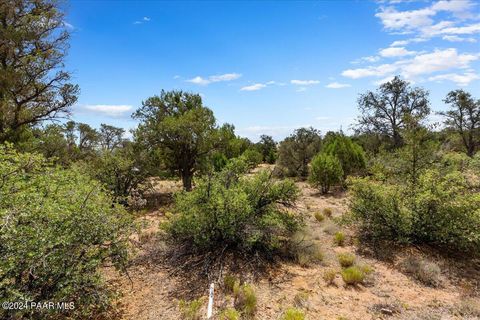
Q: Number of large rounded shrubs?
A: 3